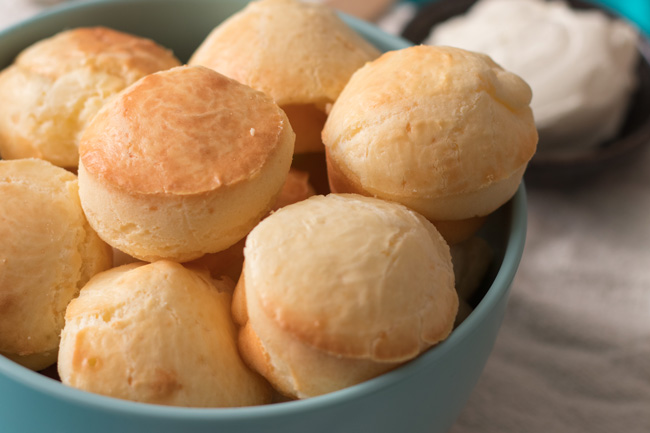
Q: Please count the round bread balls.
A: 7